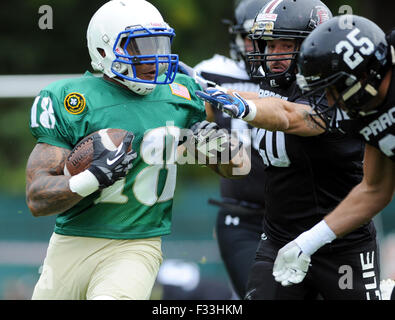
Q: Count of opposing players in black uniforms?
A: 3